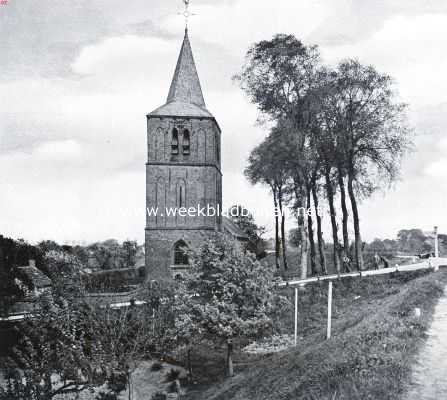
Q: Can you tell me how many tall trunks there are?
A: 8